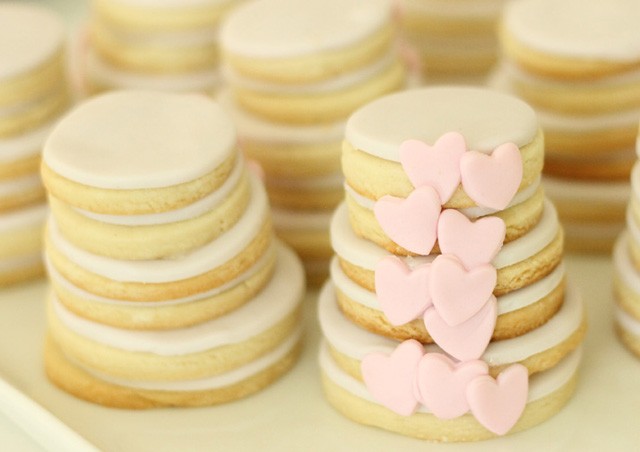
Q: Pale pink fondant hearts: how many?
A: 10